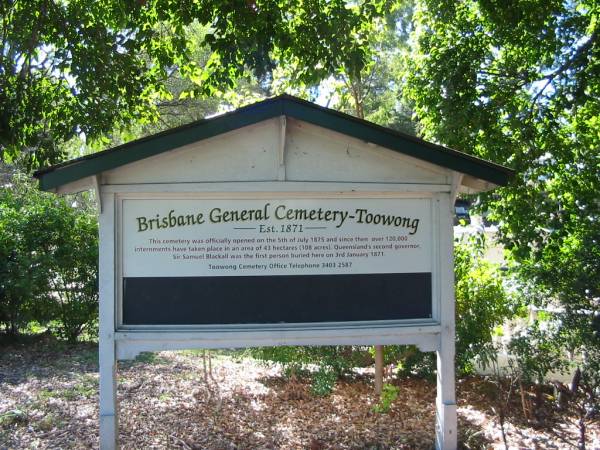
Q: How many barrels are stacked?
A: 0